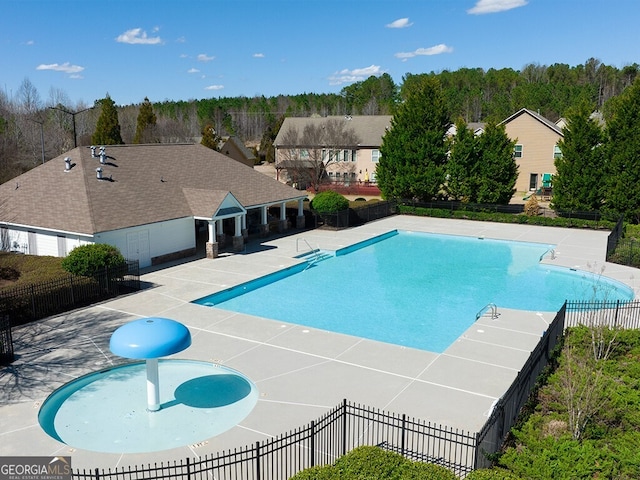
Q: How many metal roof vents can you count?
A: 5